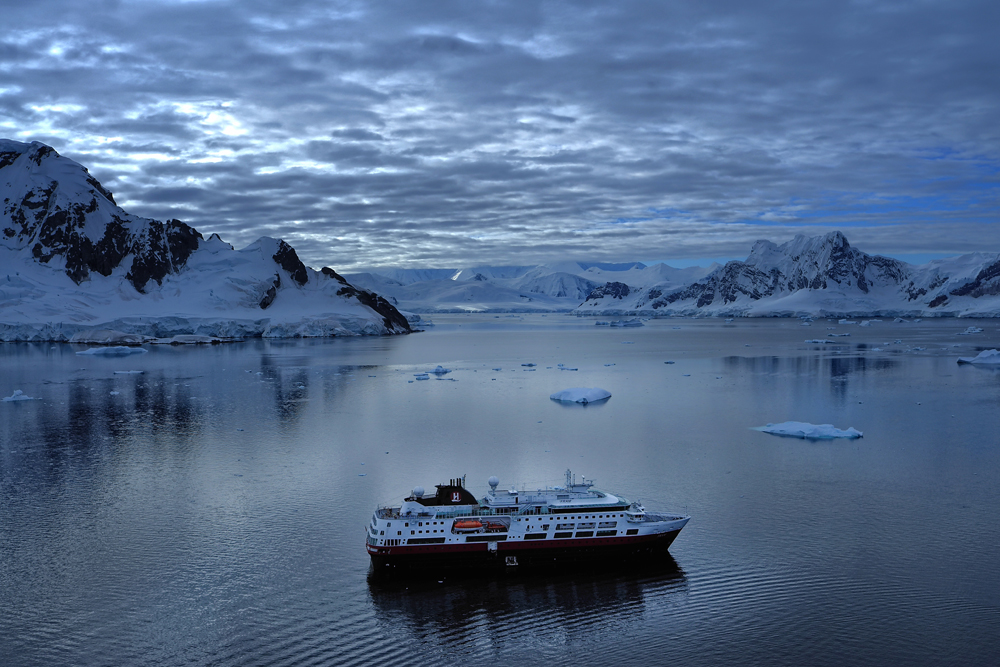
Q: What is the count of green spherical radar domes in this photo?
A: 0